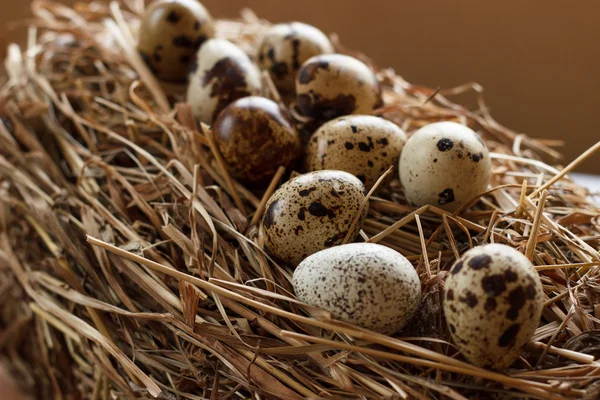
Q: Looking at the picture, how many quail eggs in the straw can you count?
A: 10